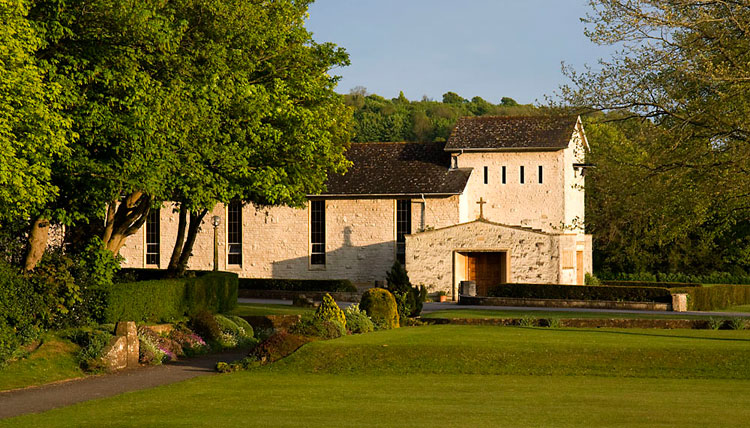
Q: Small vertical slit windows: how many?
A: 4